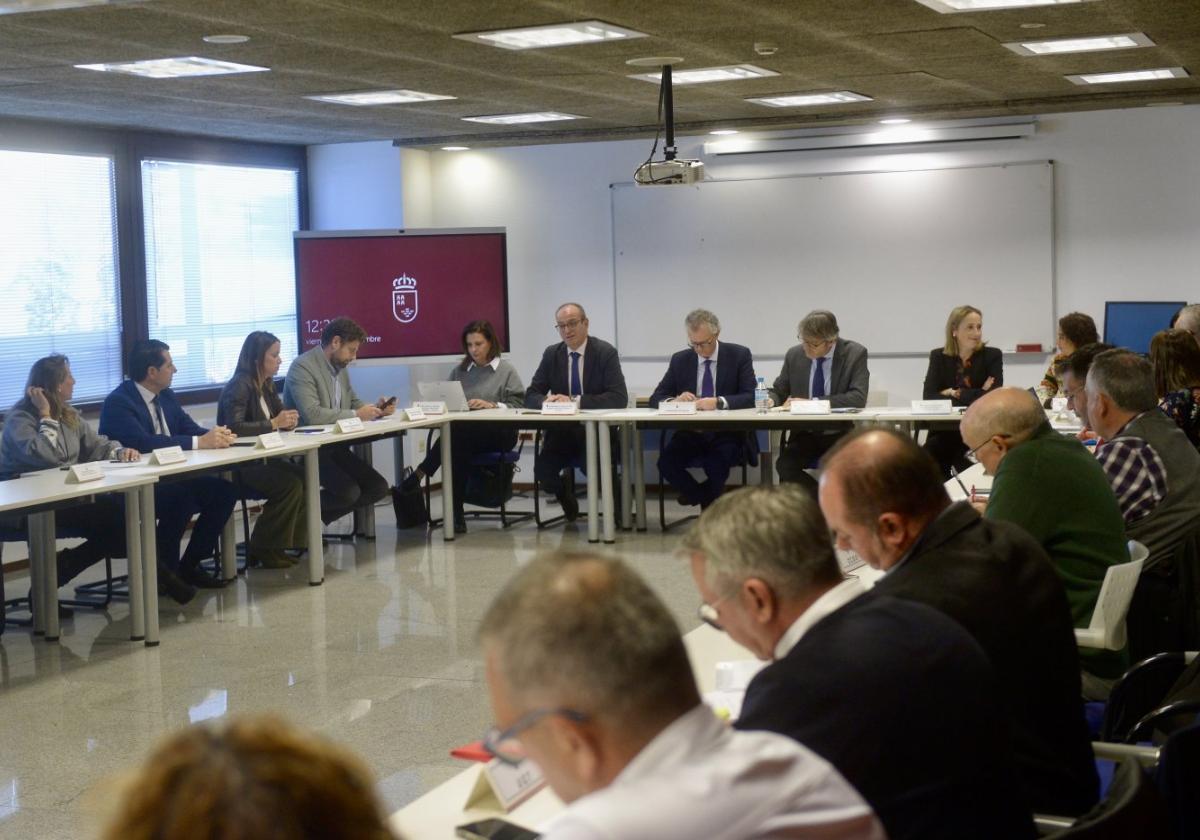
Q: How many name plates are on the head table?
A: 5